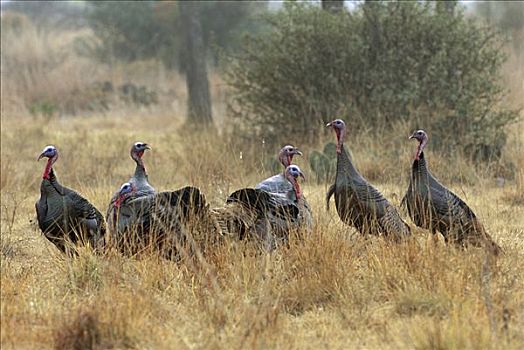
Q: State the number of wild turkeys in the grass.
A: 7